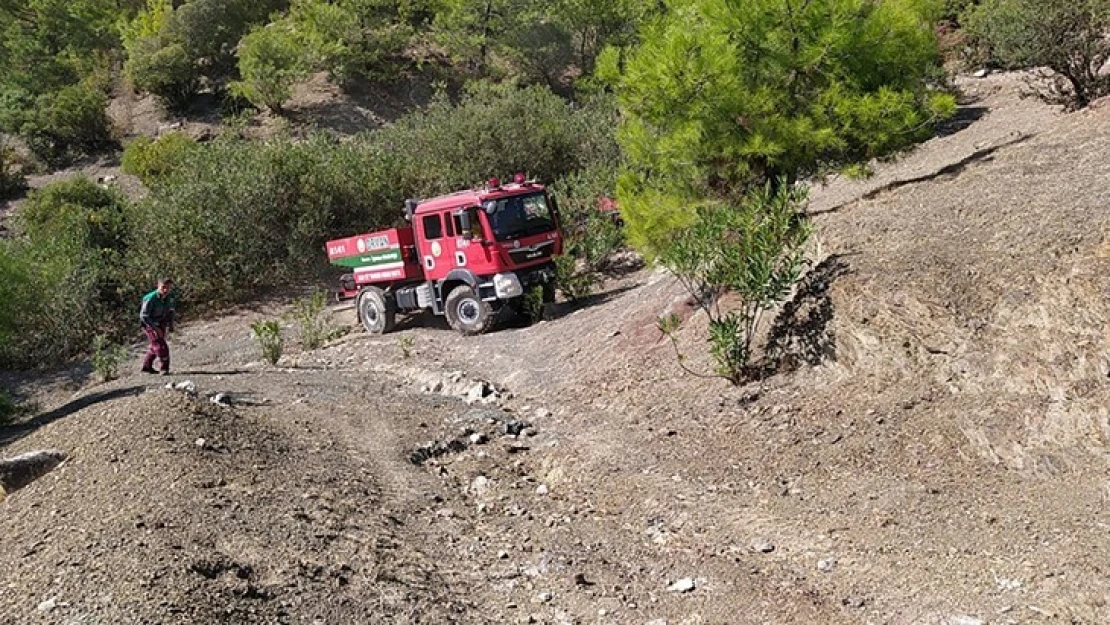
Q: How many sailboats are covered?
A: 0